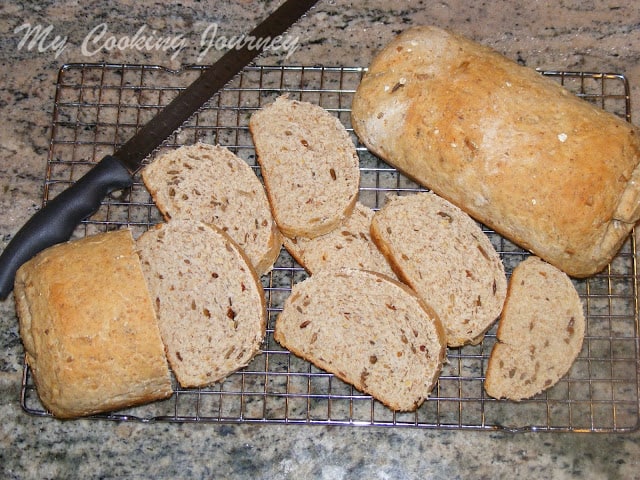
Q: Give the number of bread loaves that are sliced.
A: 1